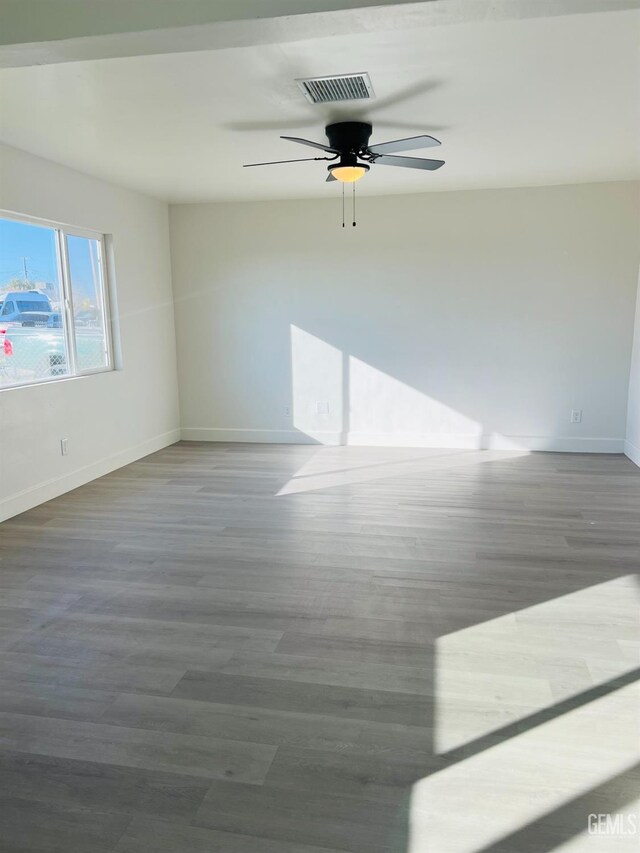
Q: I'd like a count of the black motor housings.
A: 1